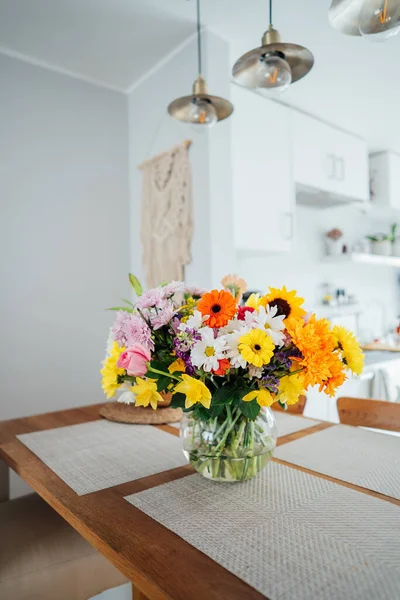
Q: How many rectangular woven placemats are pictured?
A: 4